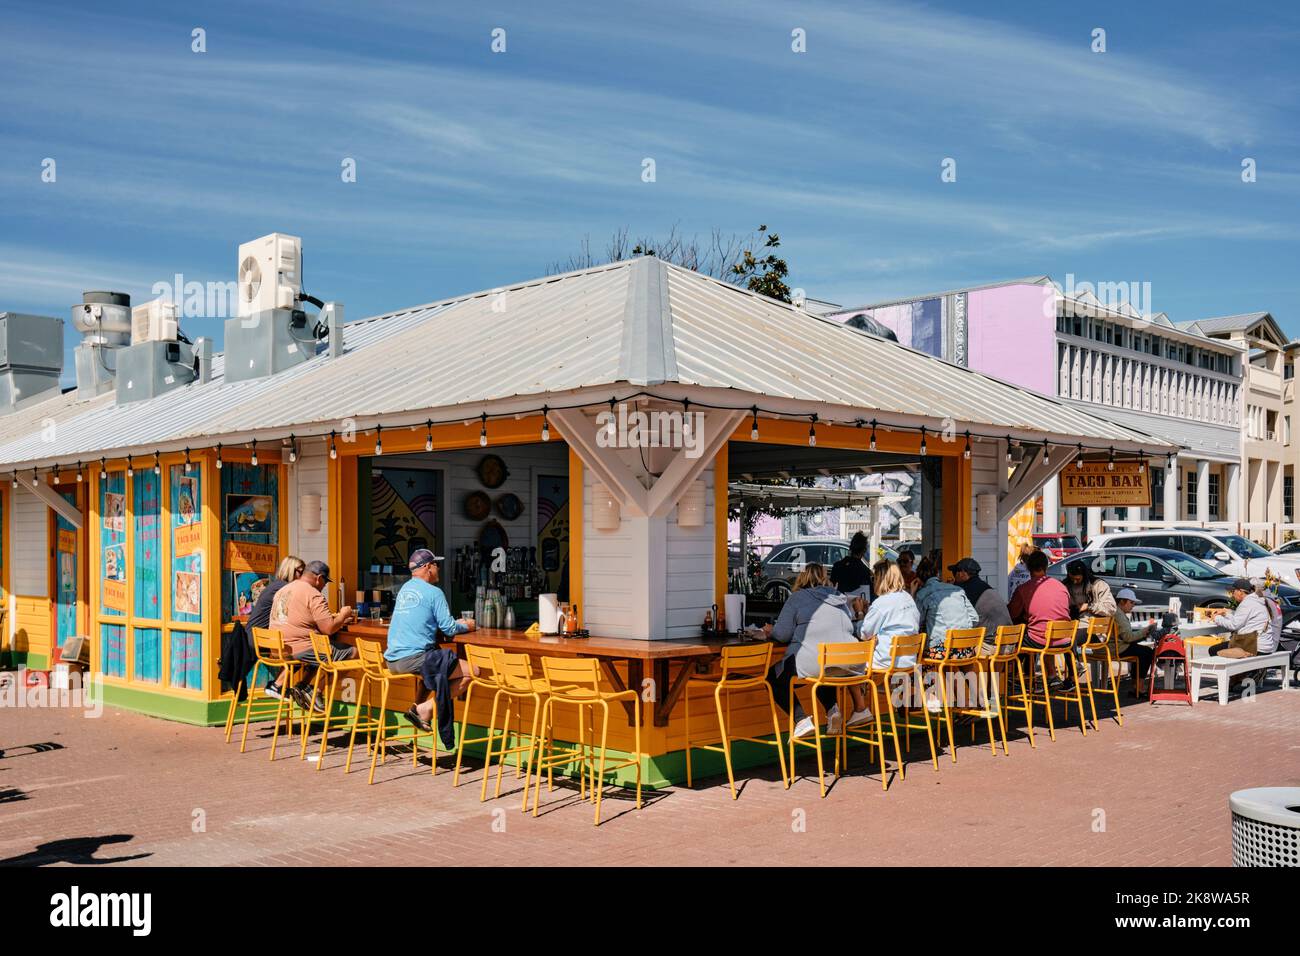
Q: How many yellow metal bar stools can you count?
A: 14